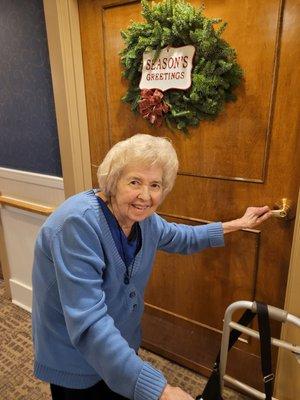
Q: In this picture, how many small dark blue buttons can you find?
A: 3